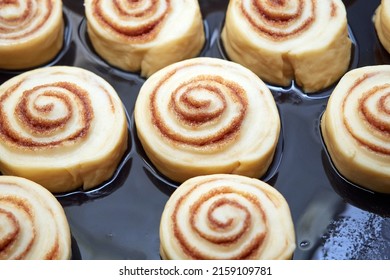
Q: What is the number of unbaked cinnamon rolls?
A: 9